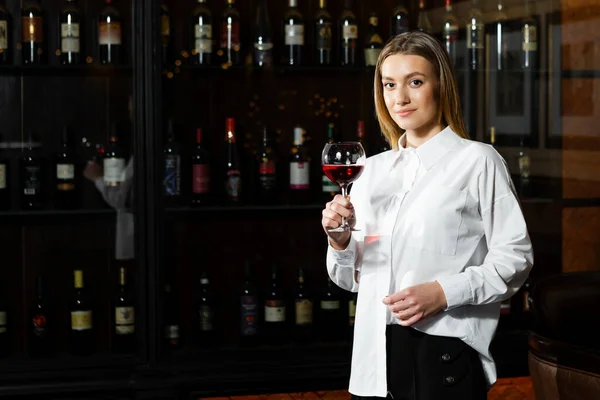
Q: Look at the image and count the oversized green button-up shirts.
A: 0